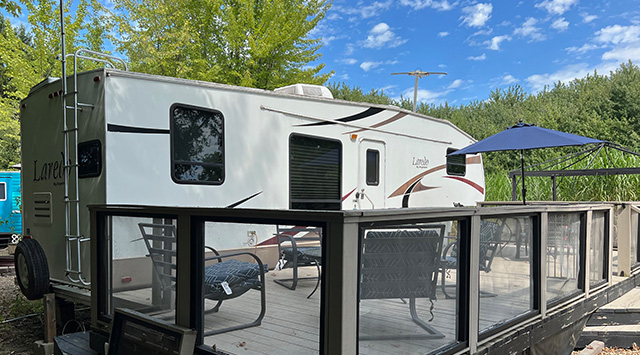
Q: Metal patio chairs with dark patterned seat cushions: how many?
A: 4